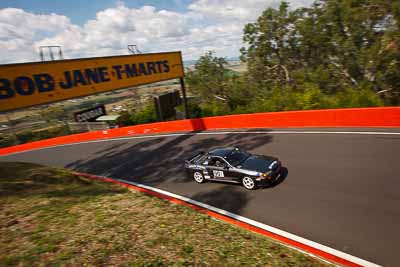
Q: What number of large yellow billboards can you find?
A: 1